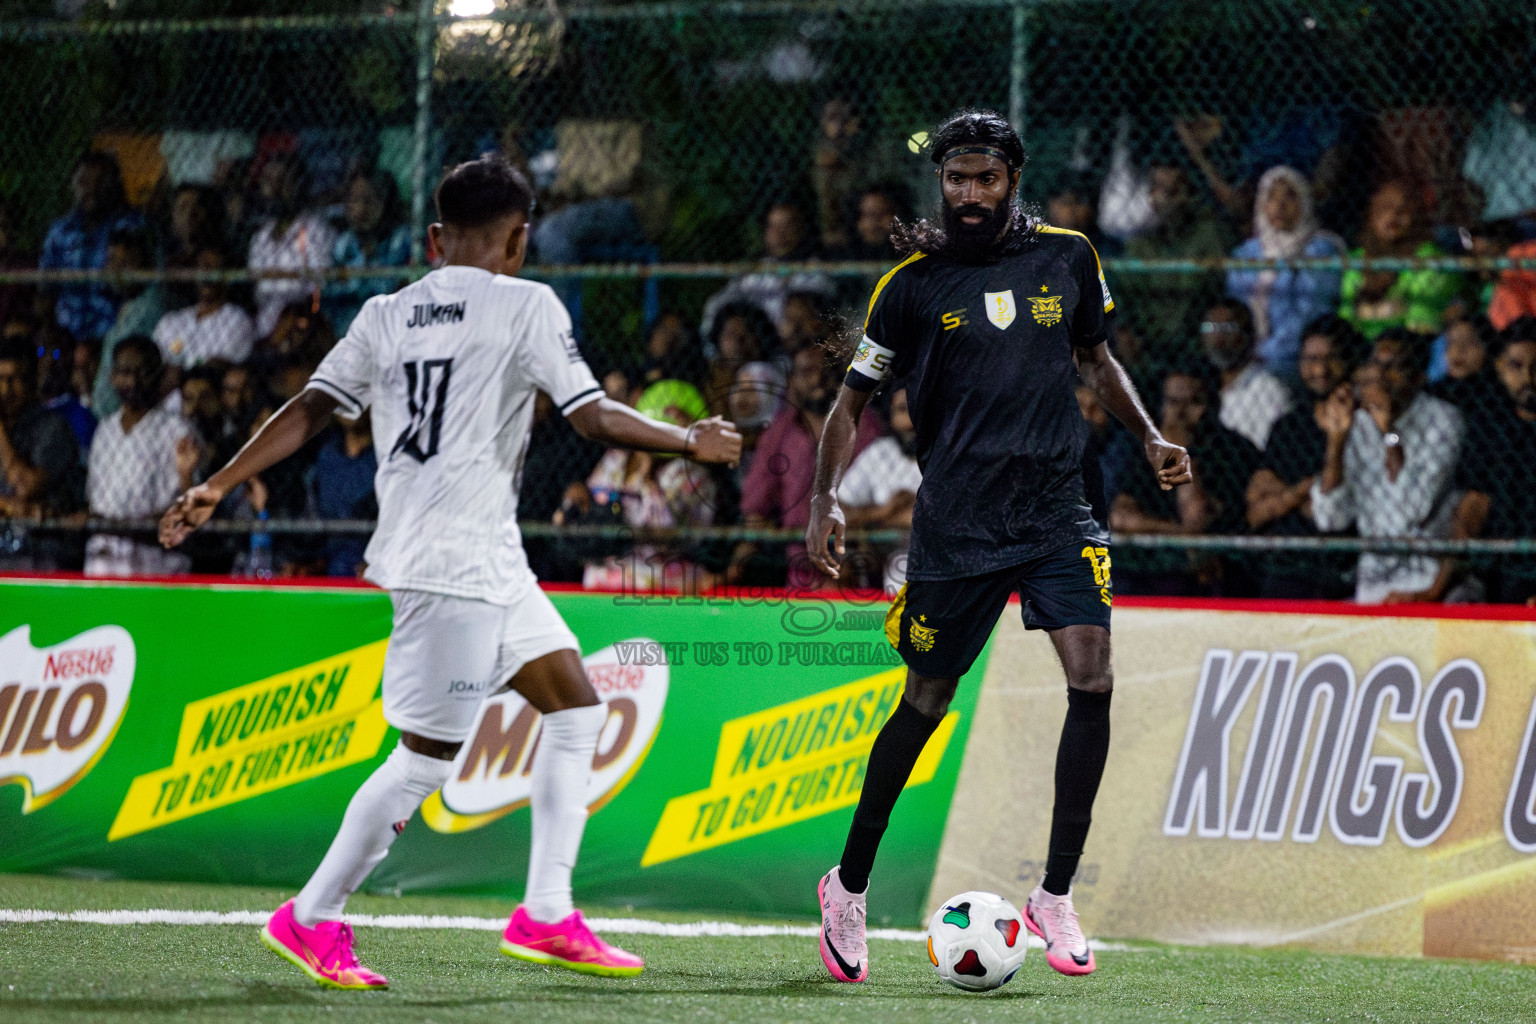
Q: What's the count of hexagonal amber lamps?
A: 0